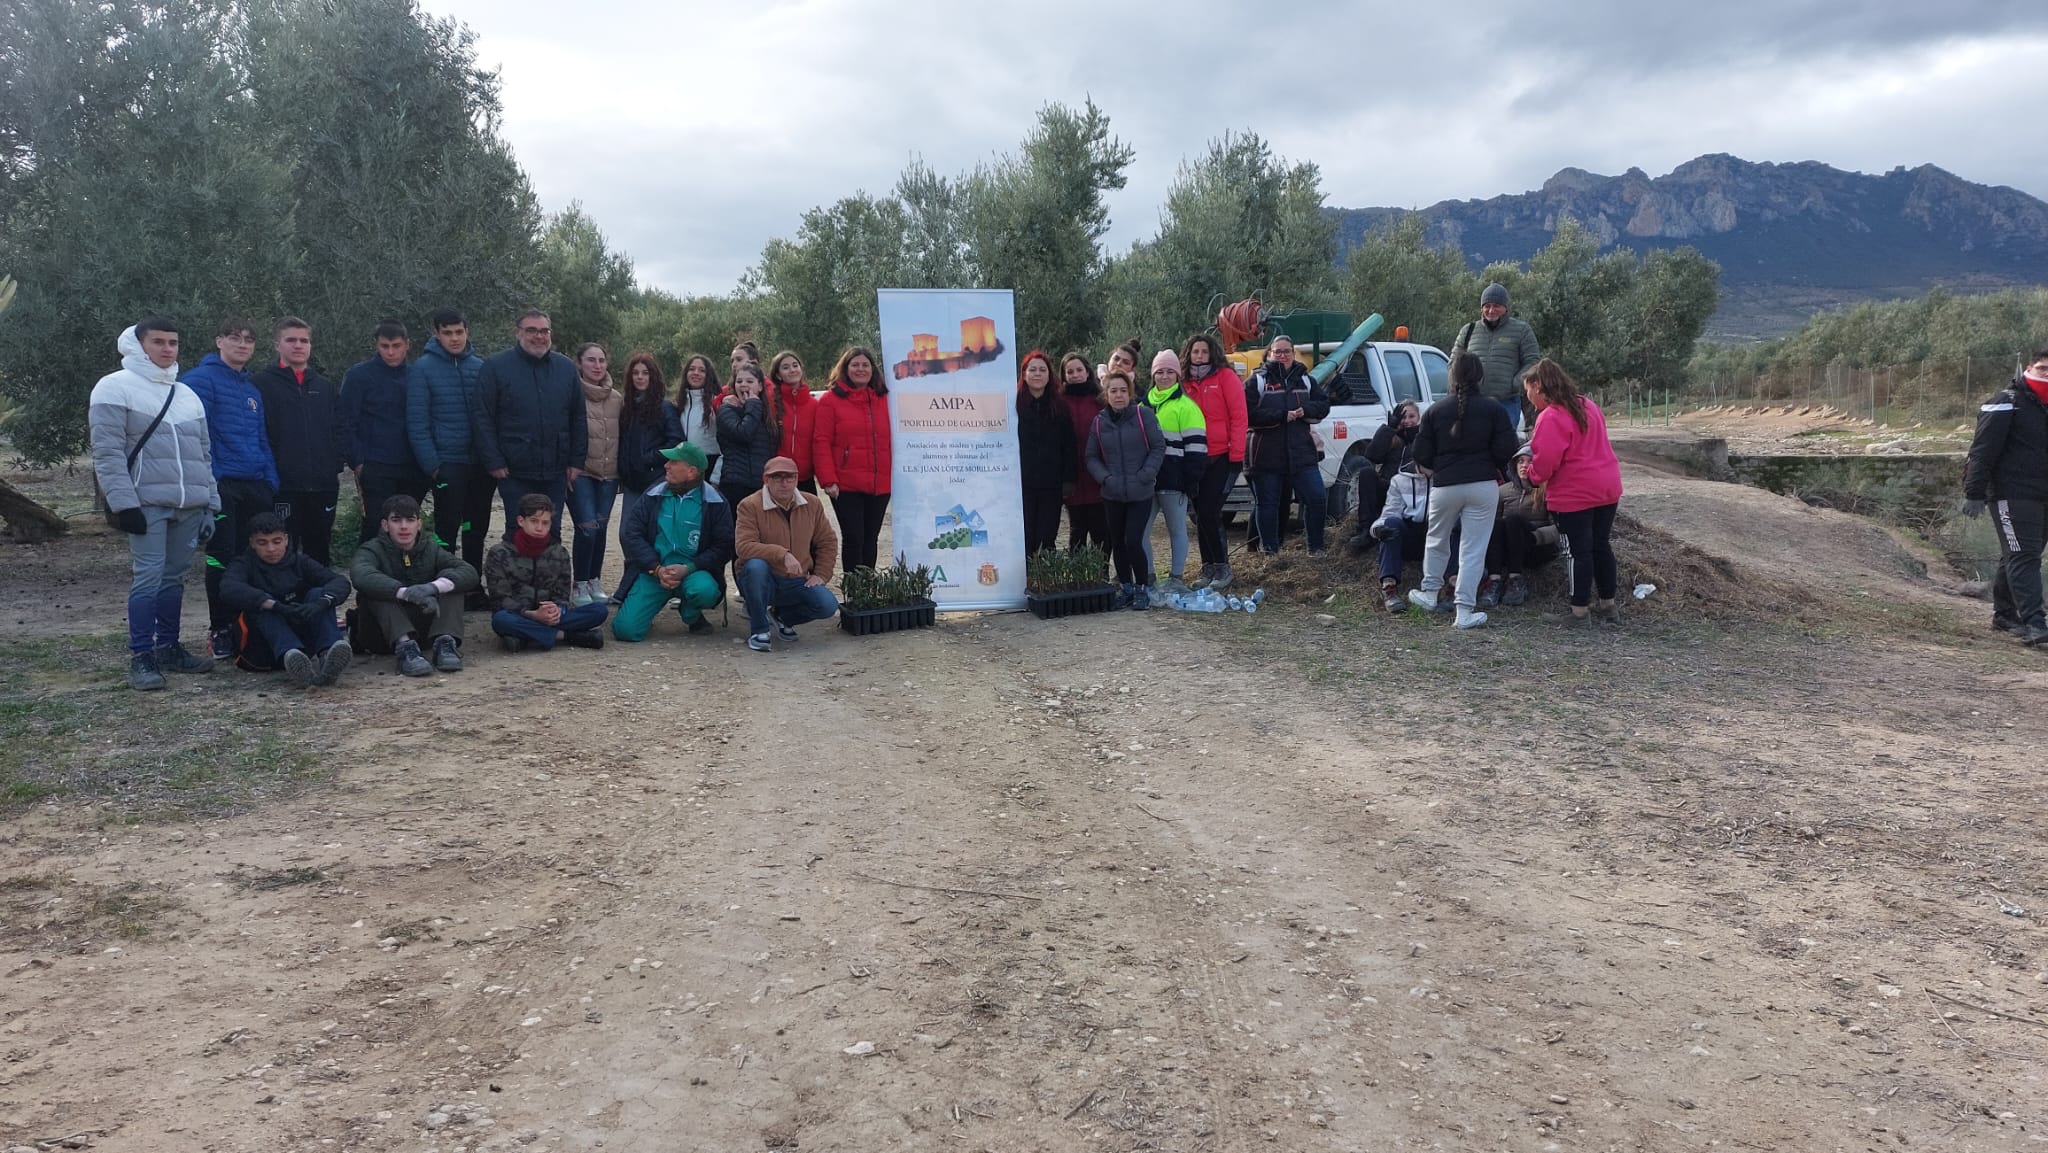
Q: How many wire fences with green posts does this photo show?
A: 1